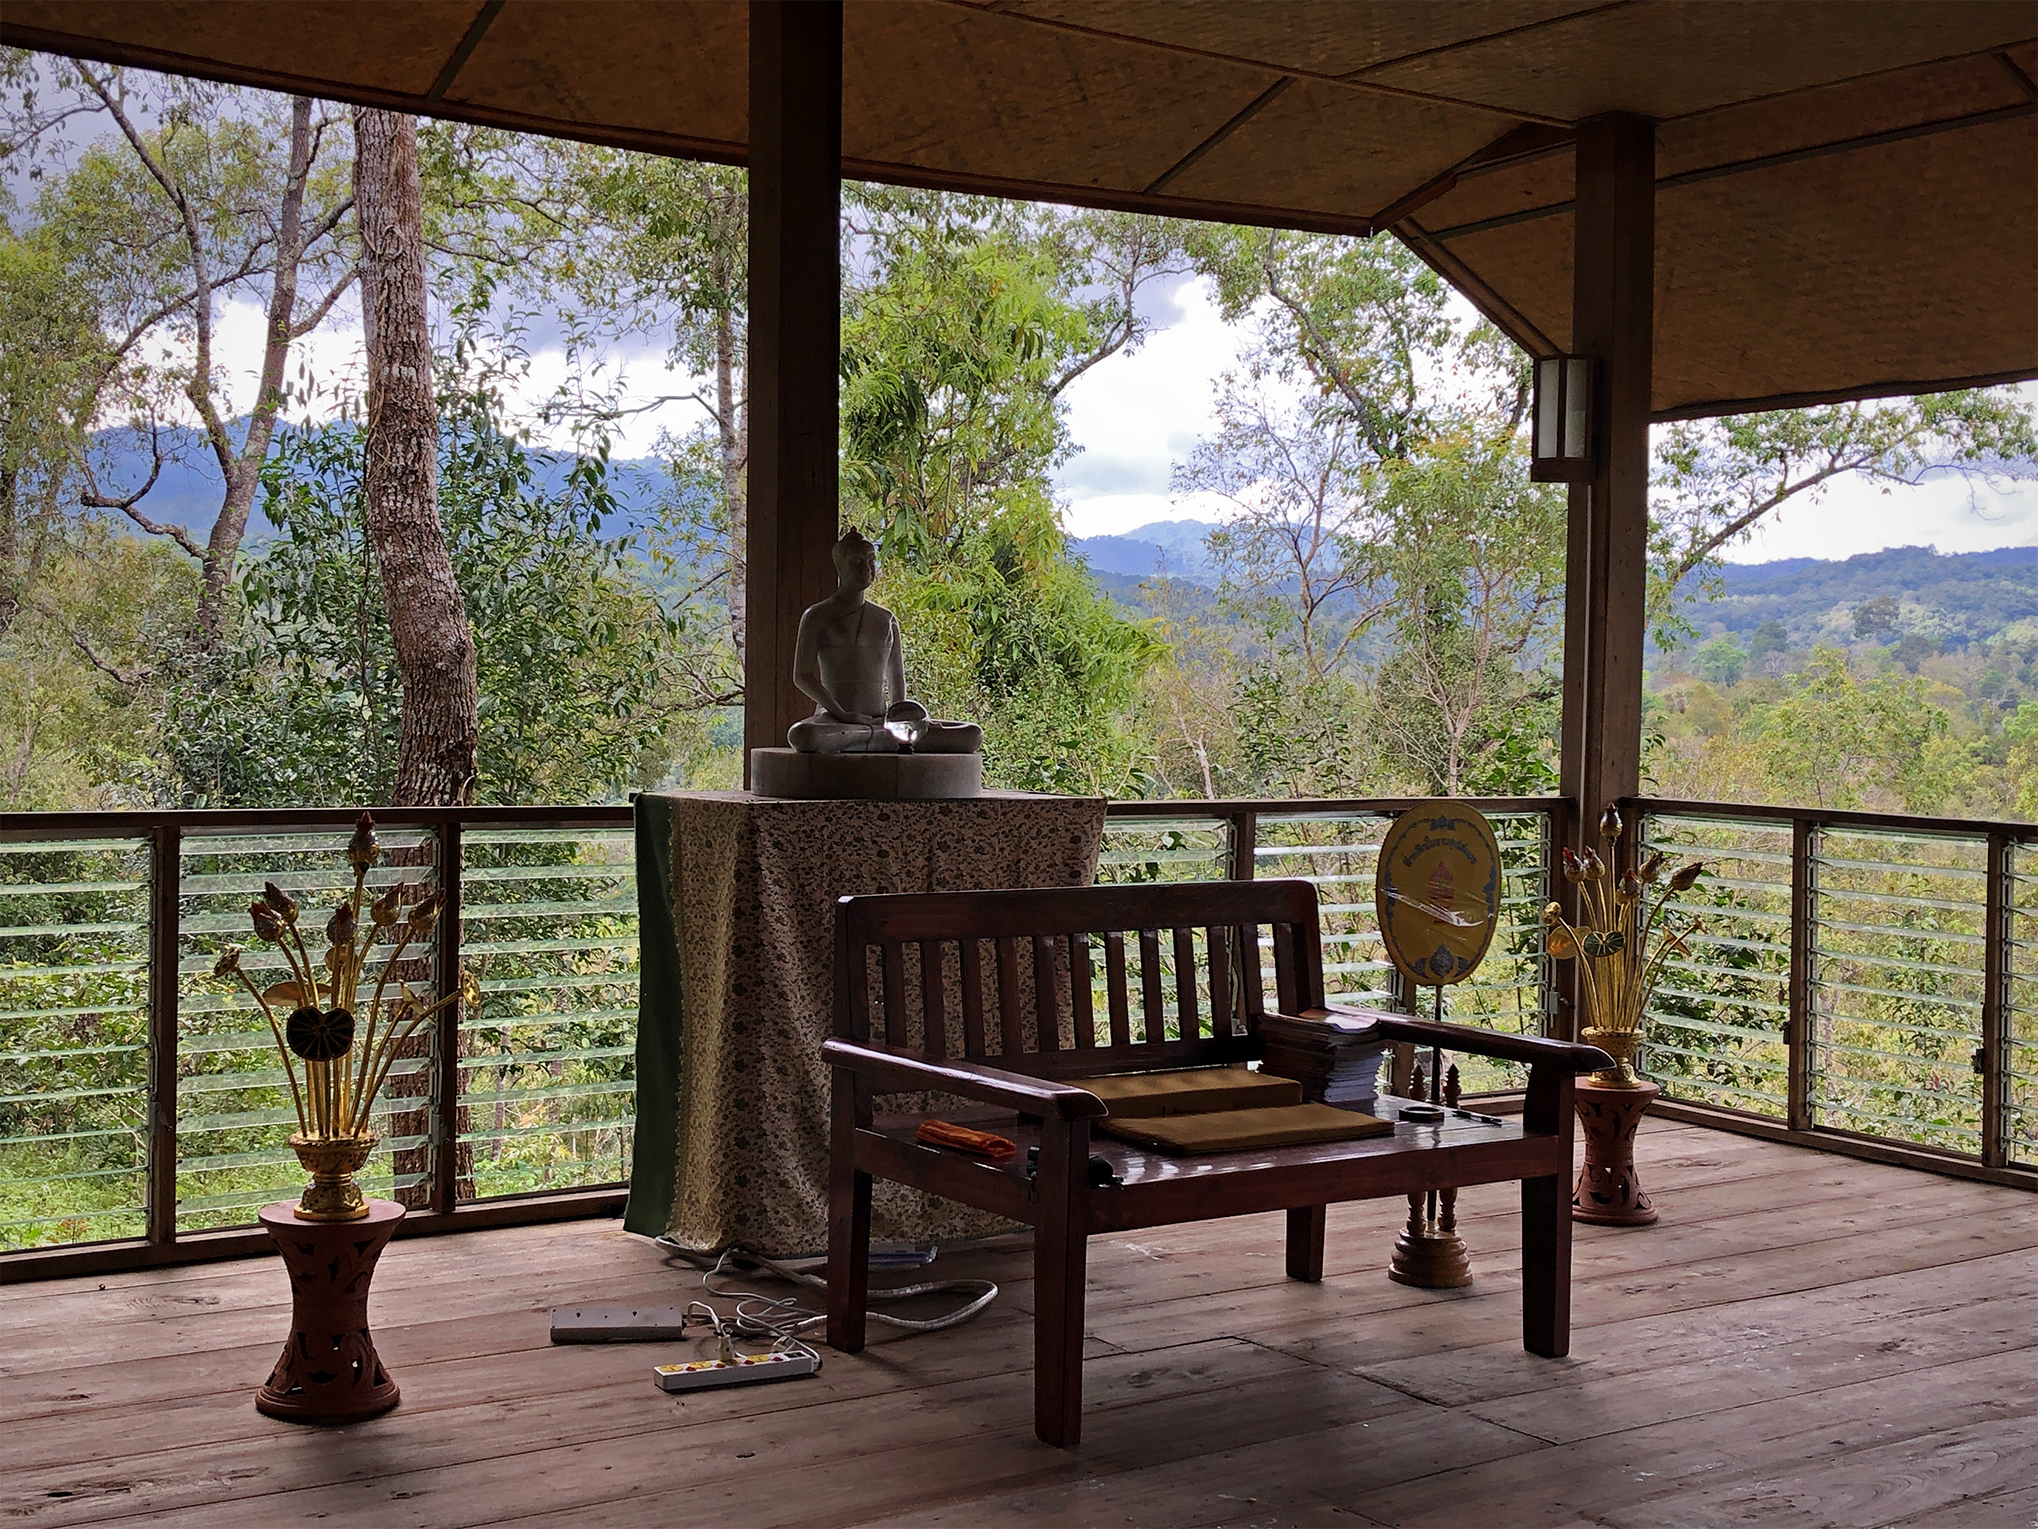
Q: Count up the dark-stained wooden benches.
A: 1